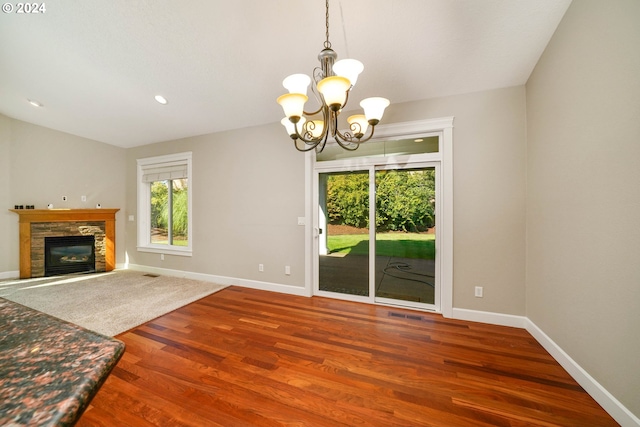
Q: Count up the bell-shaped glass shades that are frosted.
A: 8